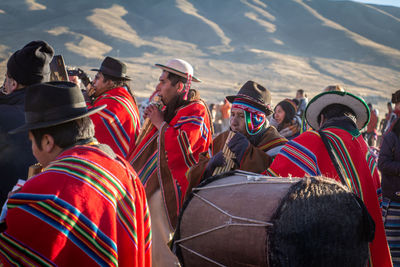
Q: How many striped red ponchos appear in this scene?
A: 4